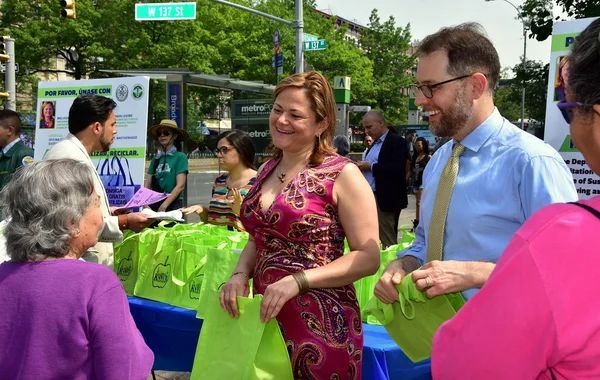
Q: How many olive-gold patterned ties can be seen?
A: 1